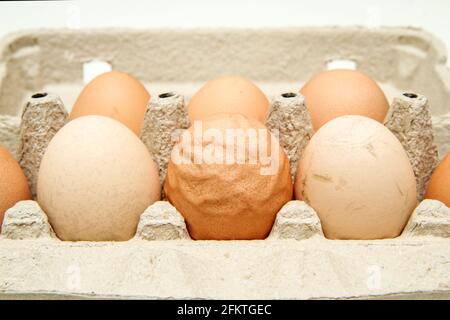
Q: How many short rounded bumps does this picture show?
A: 4